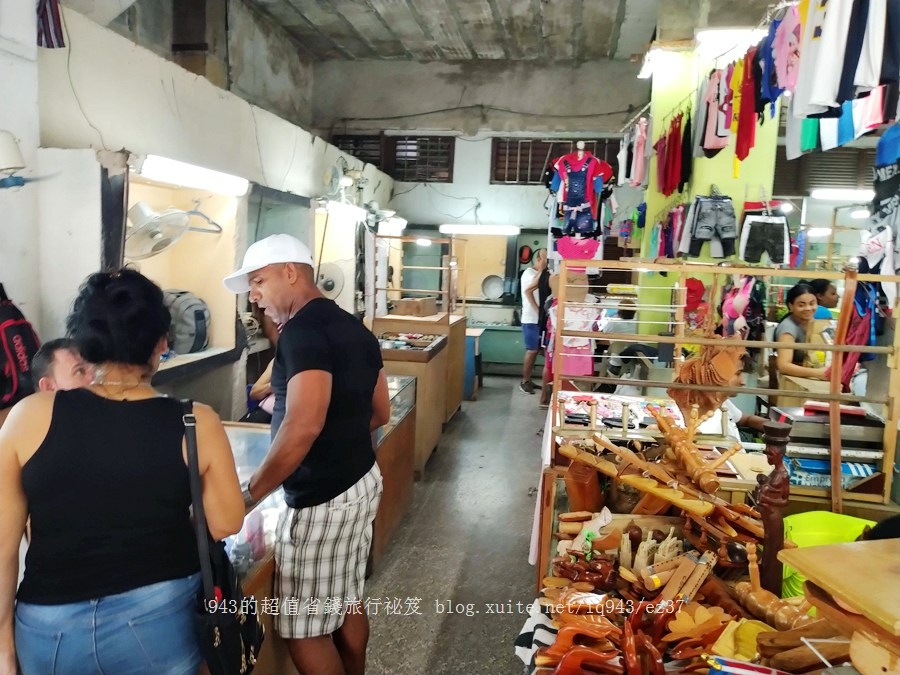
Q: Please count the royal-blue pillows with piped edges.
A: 0